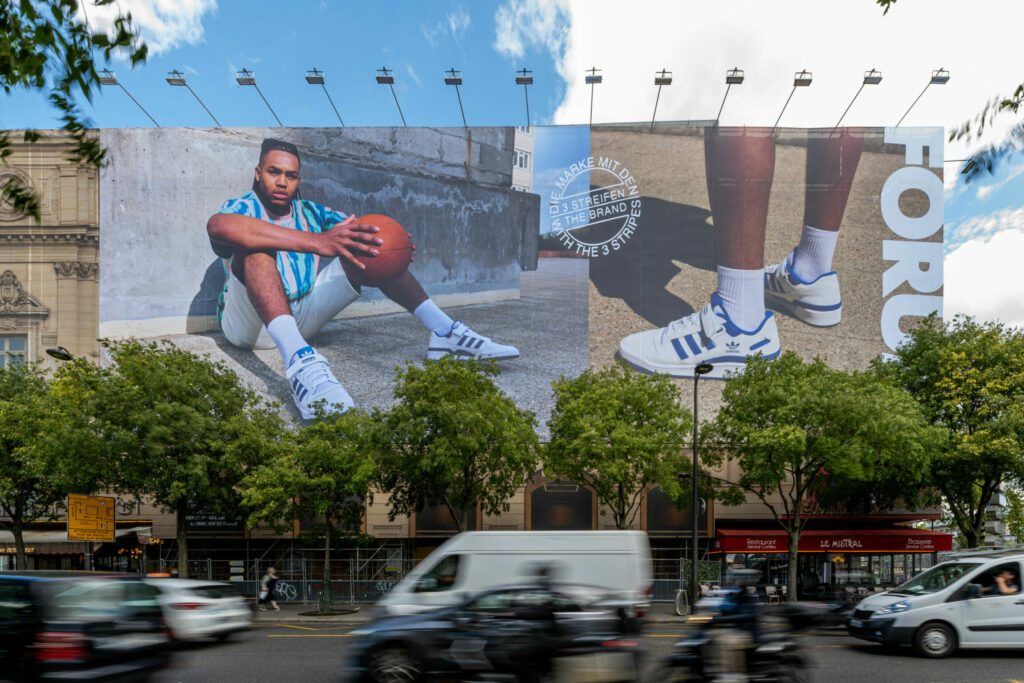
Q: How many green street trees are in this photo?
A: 7